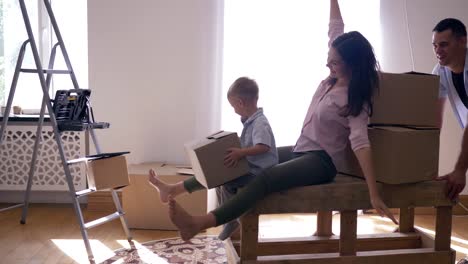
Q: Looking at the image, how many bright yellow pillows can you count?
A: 0